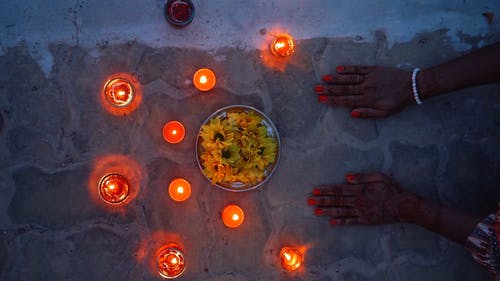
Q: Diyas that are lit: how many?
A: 9